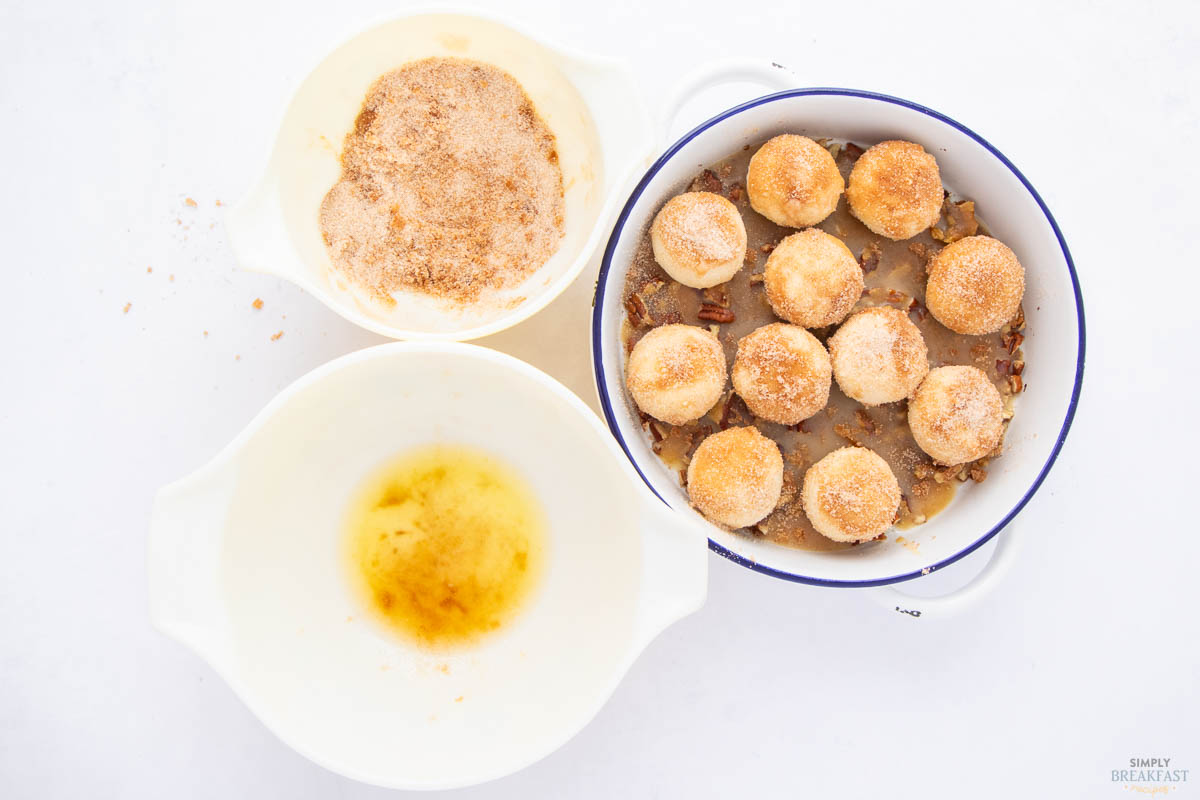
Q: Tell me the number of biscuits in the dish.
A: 11